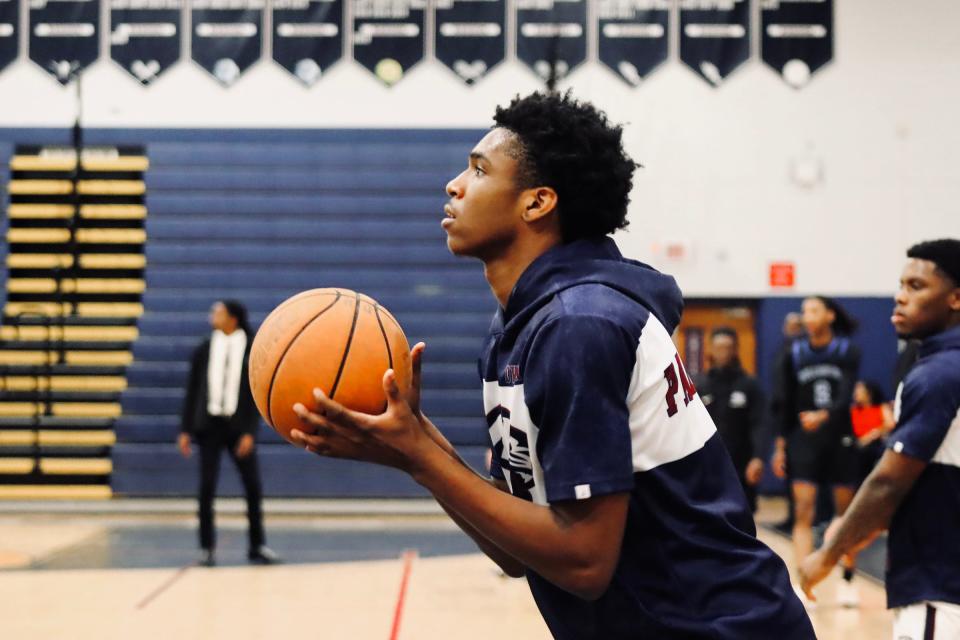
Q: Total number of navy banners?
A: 11